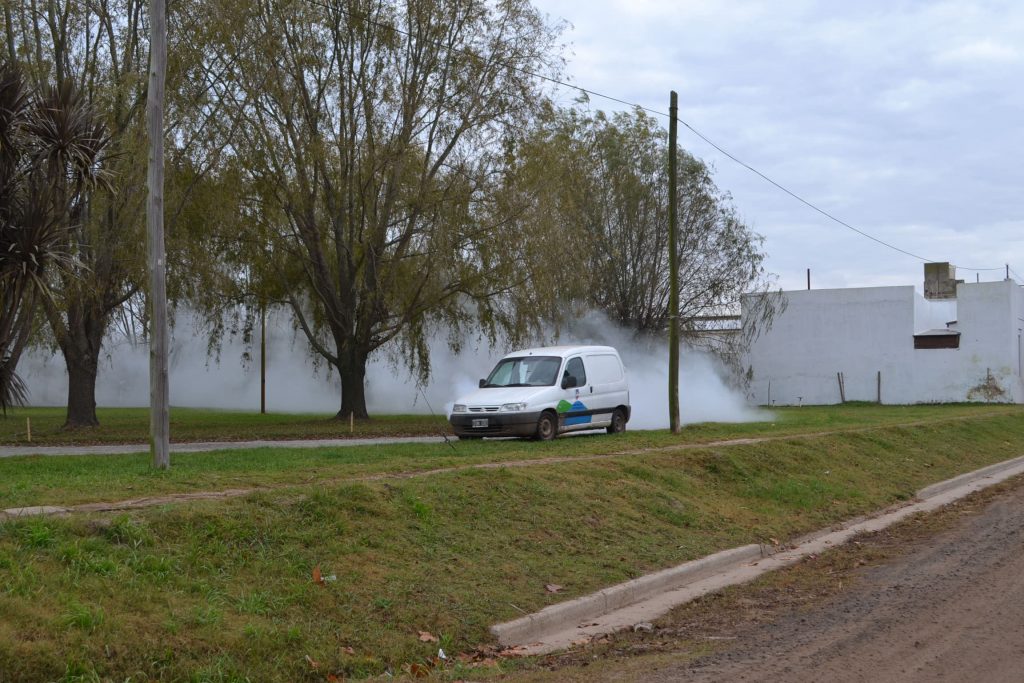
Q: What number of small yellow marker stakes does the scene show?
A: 2